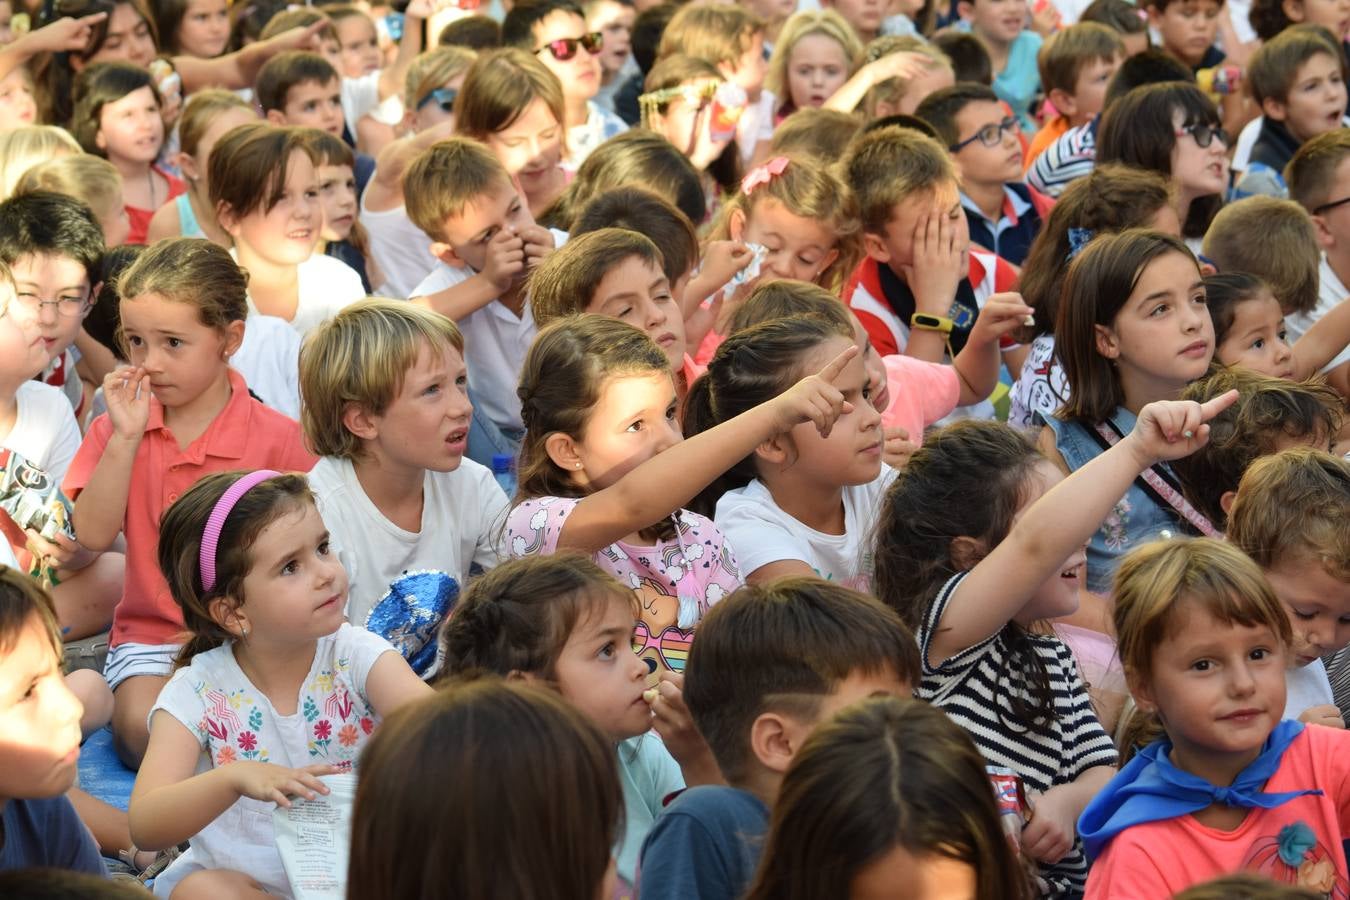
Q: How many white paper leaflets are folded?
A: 1